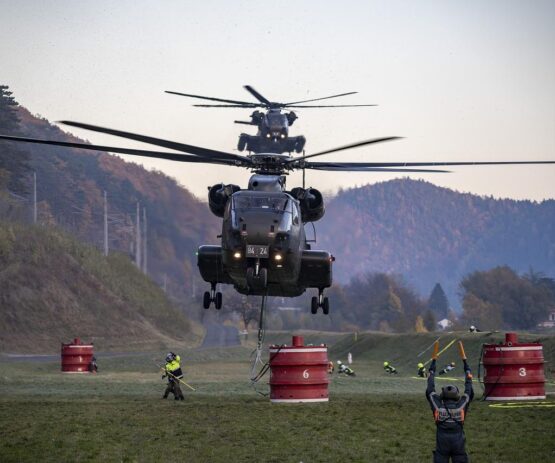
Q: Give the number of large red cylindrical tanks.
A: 3